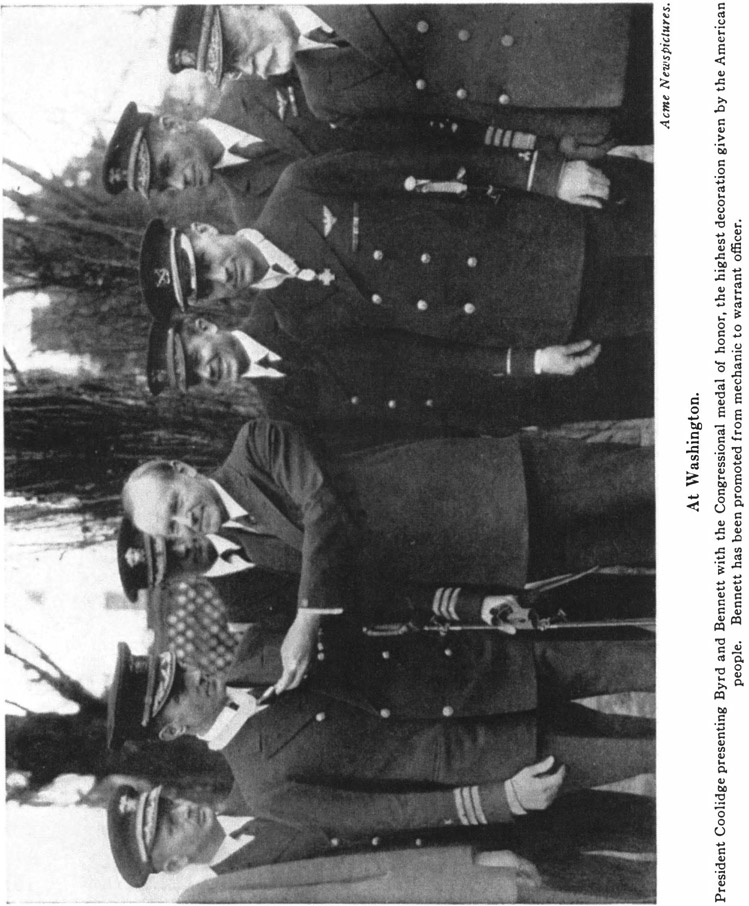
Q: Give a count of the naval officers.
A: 7